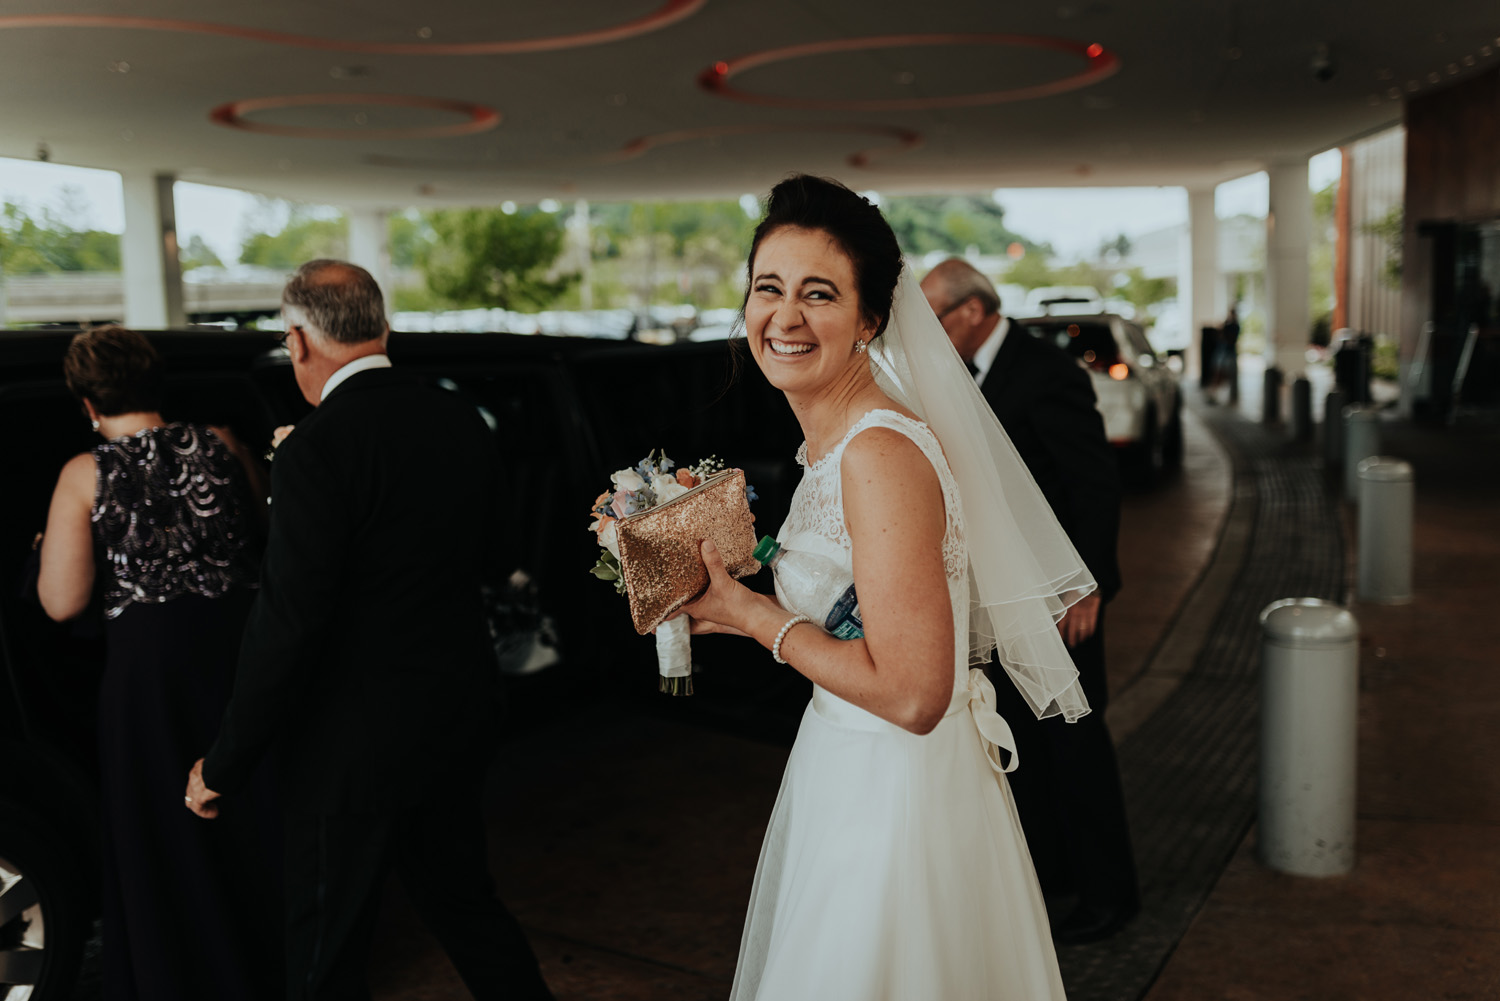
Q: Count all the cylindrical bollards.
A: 6